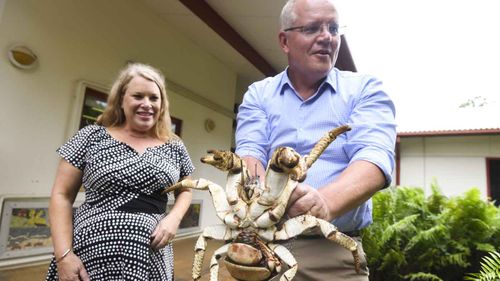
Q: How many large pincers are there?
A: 2